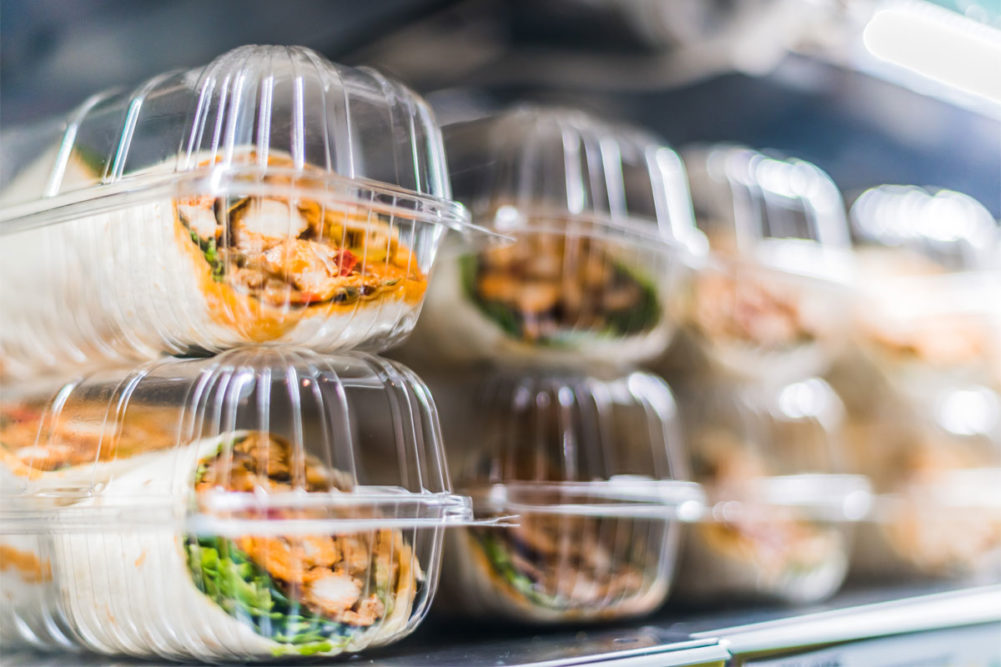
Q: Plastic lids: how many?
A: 8